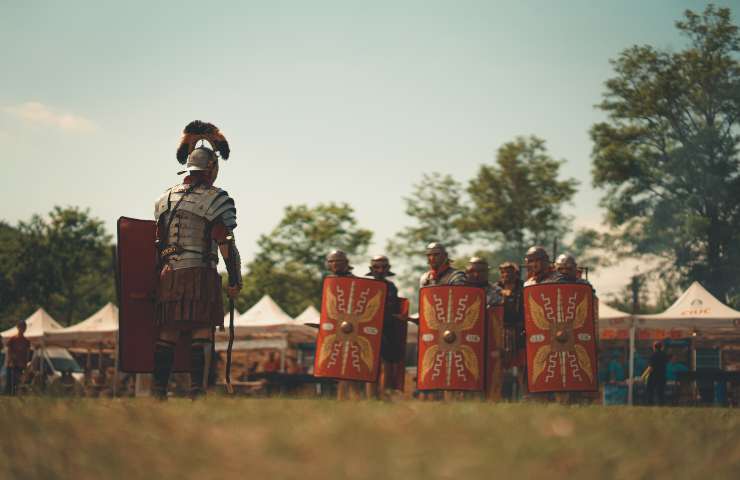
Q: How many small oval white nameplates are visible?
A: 6